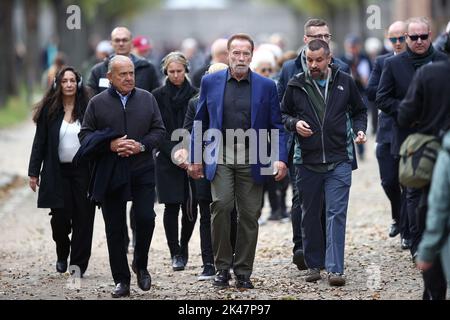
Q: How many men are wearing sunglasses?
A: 2